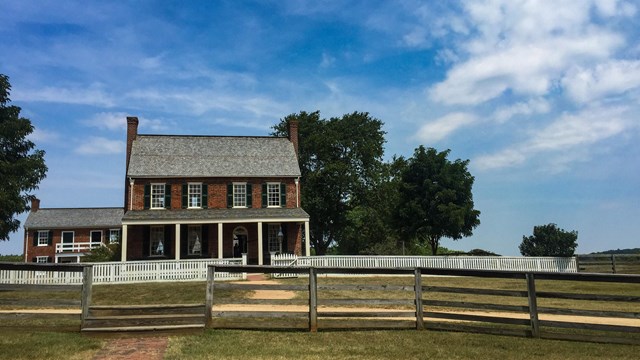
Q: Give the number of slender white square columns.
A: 5